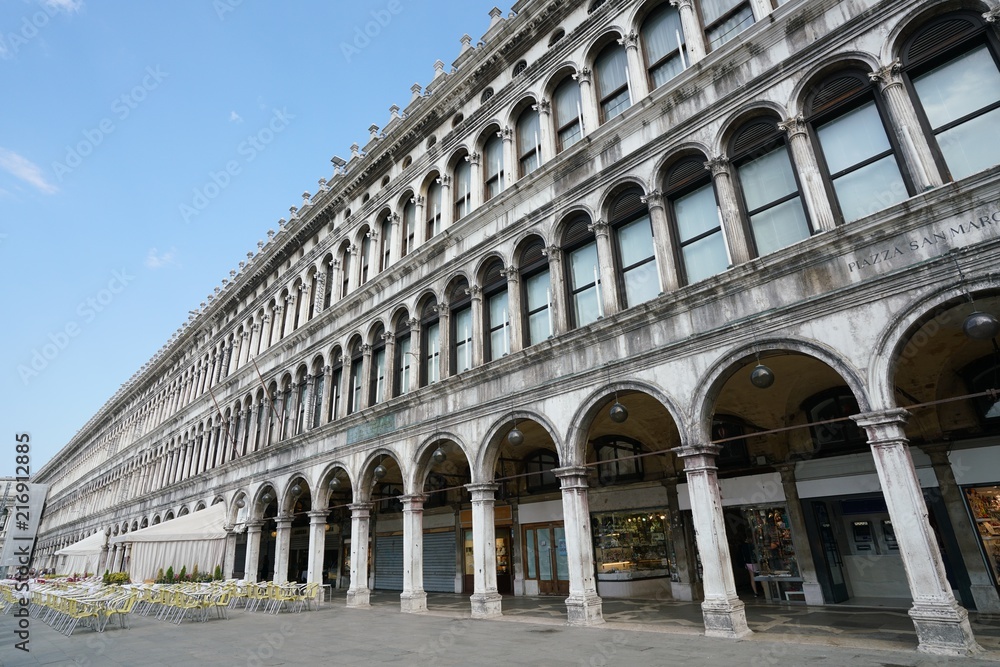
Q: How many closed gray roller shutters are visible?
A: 2